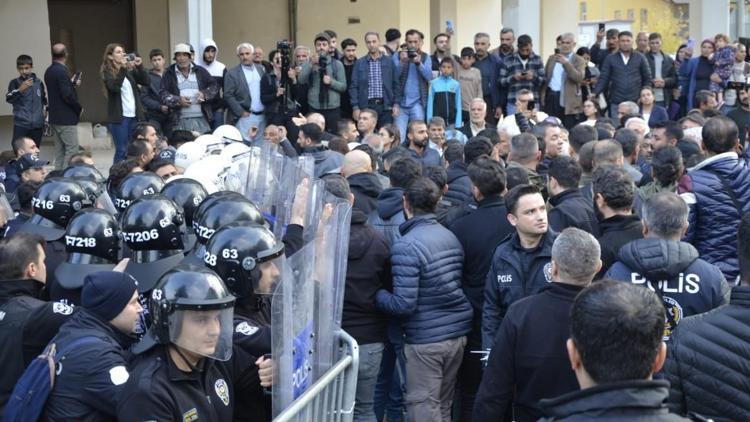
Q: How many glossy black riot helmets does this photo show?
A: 11